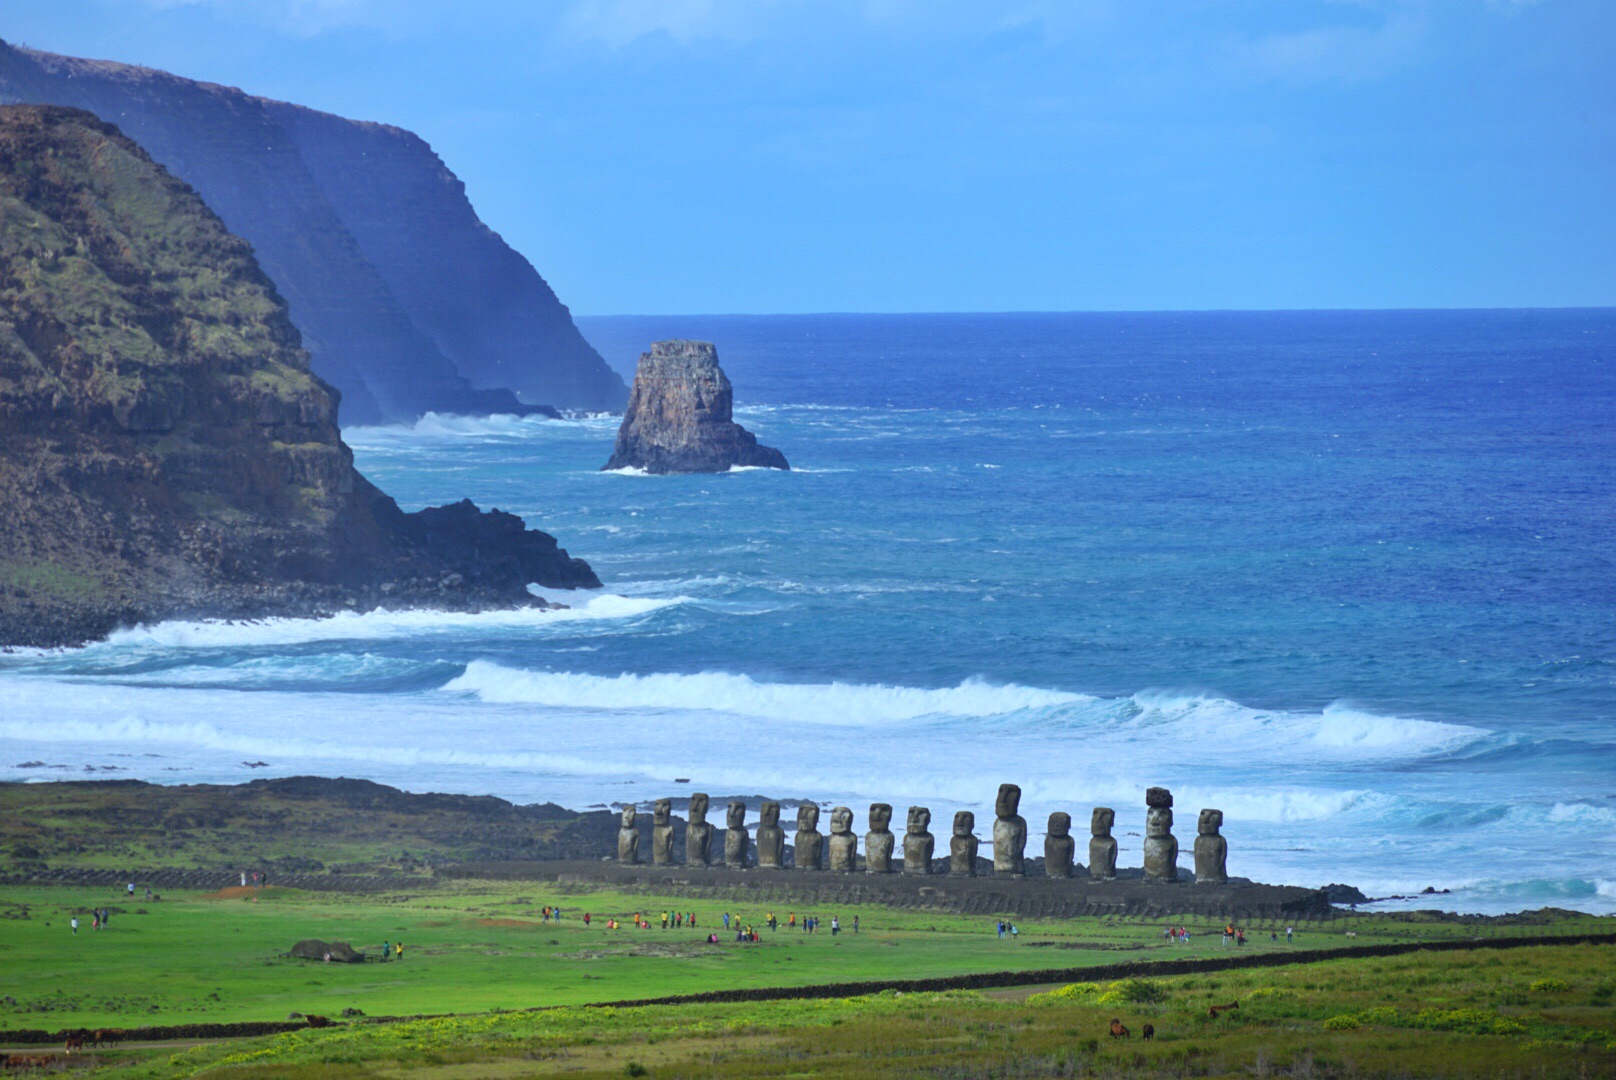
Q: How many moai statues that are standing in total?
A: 15